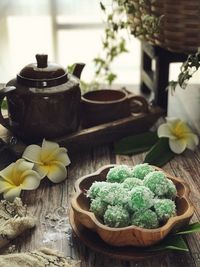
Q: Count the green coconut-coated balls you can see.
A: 12